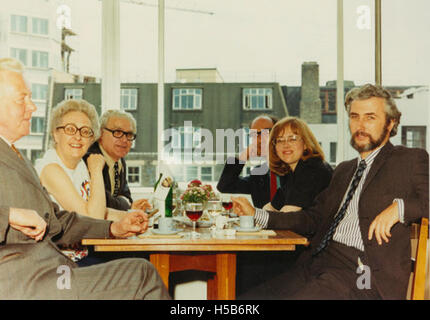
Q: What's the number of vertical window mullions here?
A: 4